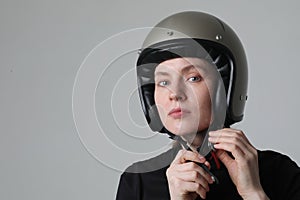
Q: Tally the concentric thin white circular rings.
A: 4